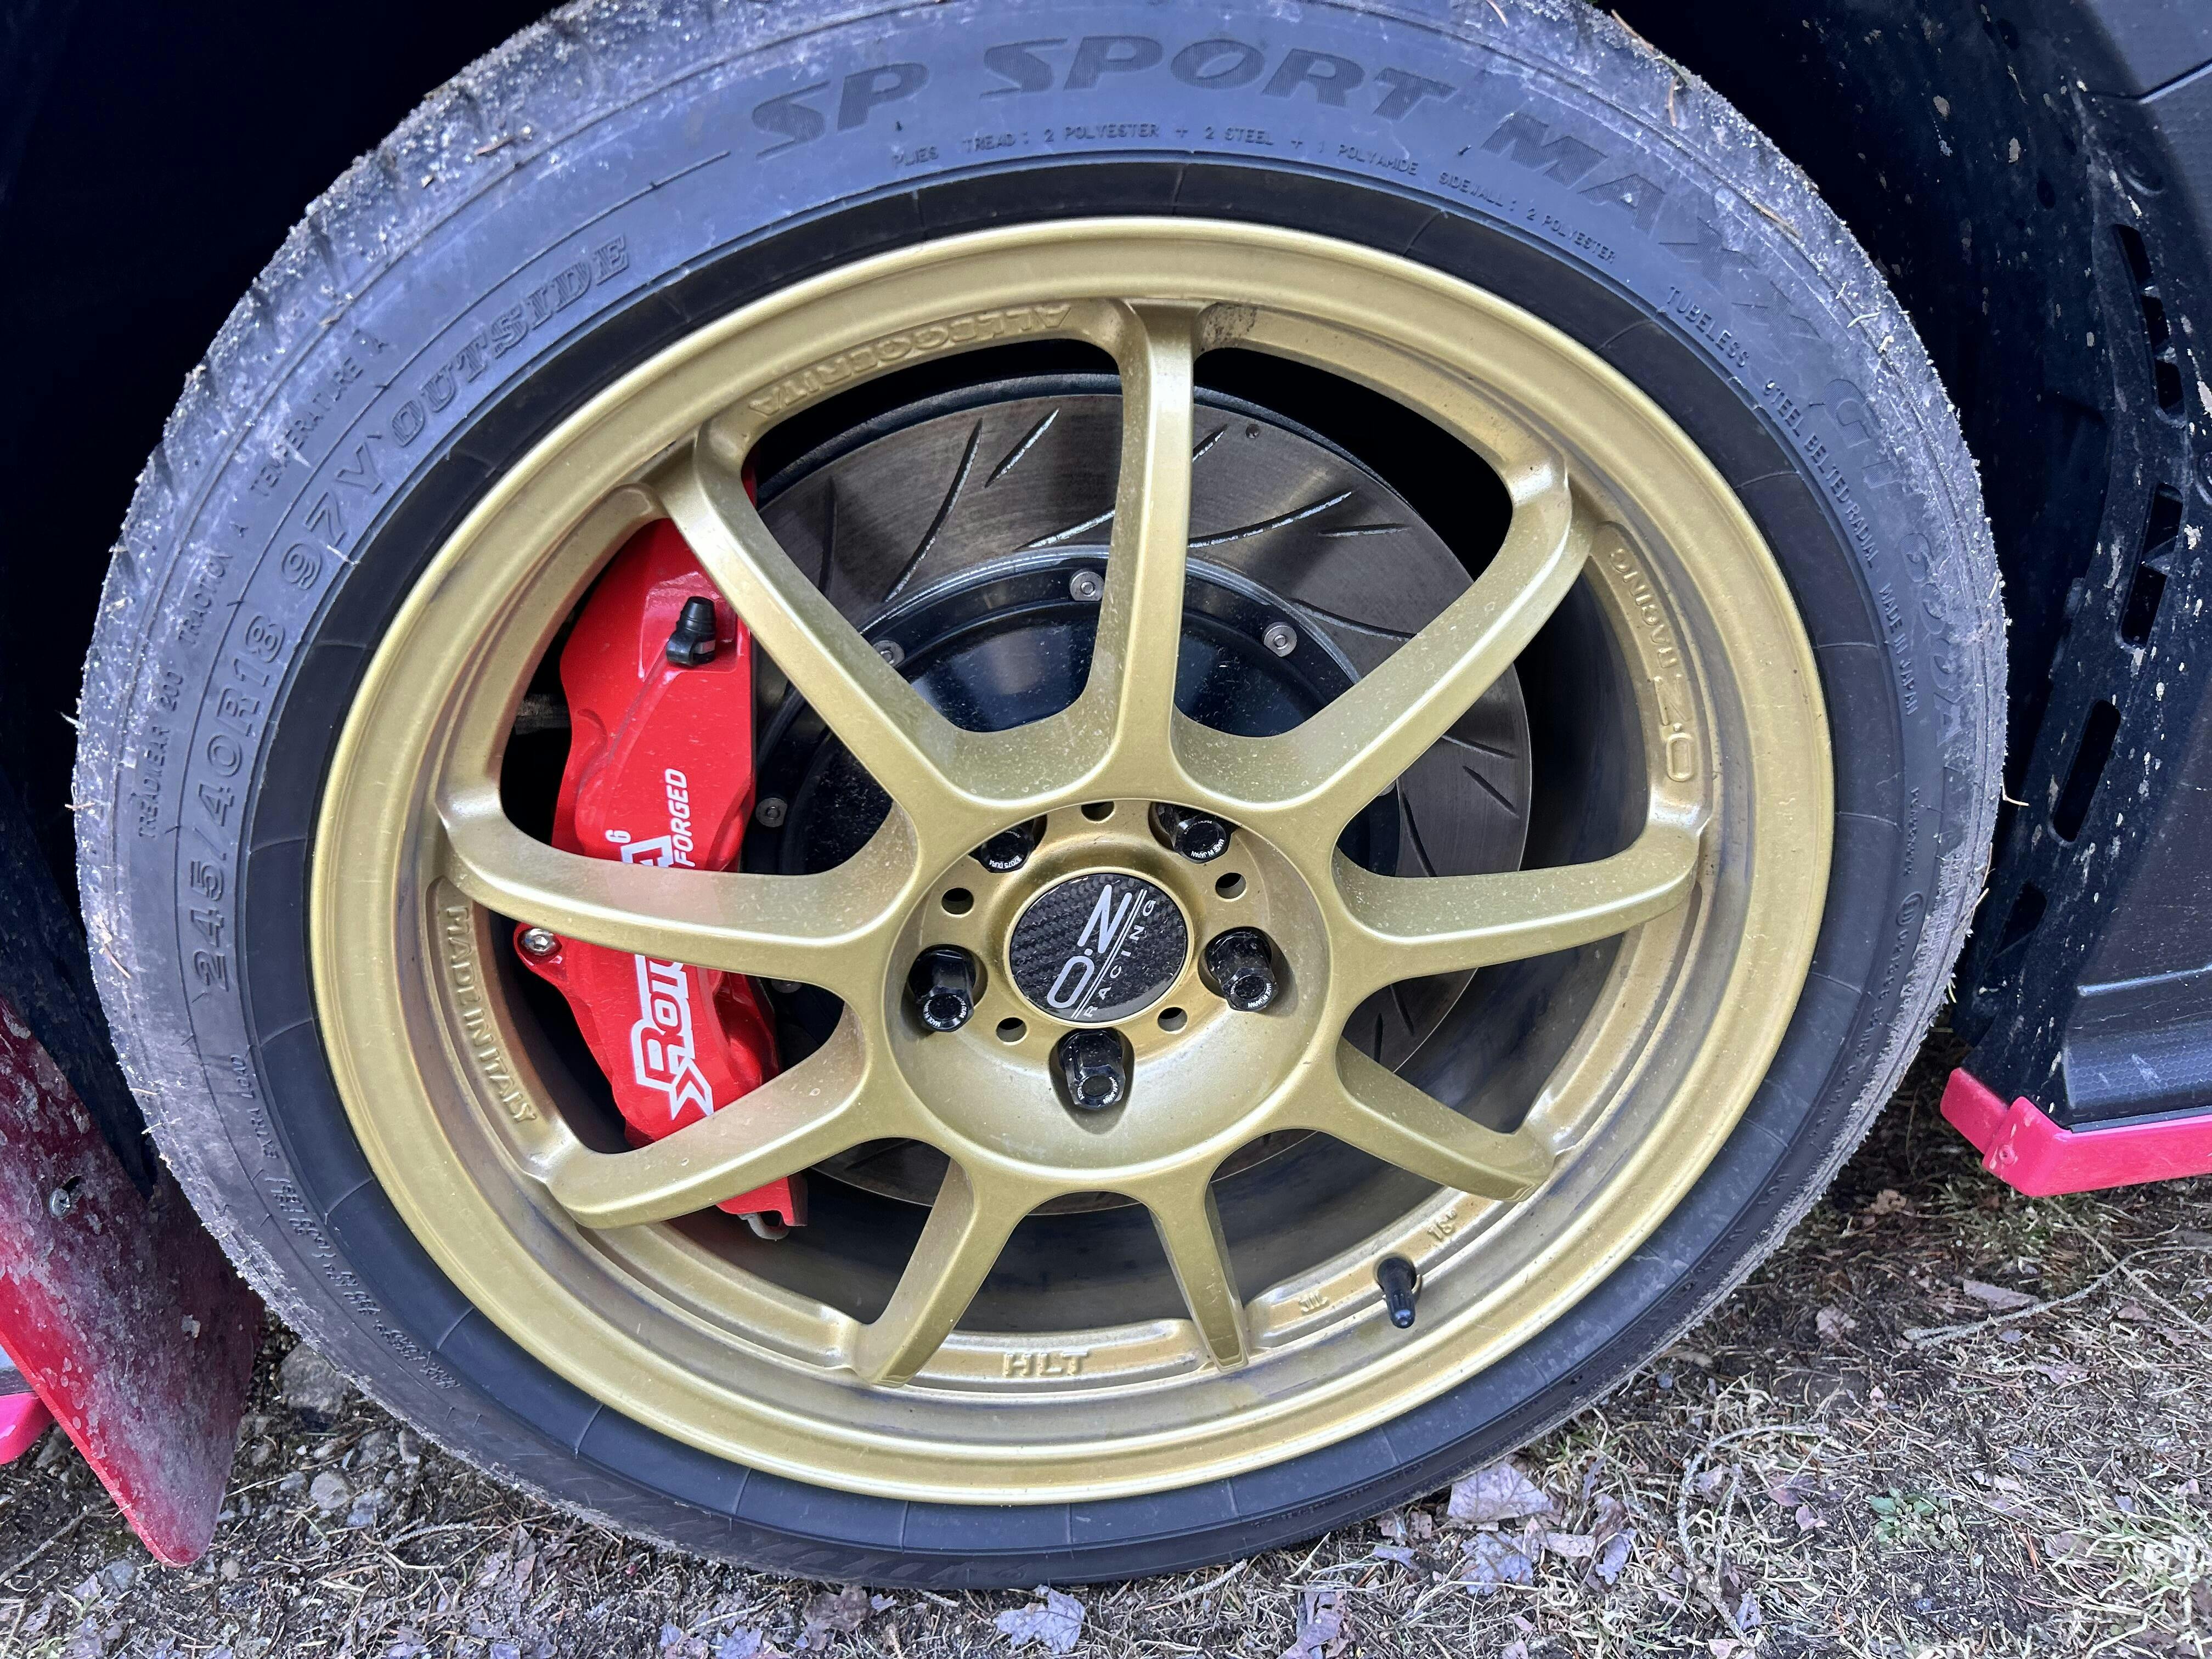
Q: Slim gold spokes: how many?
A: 9